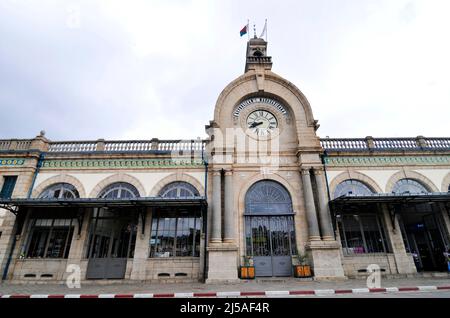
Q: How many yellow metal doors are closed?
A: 0